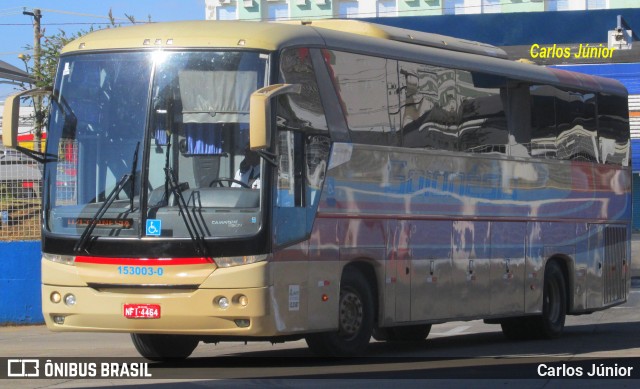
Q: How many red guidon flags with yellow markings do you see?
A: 0